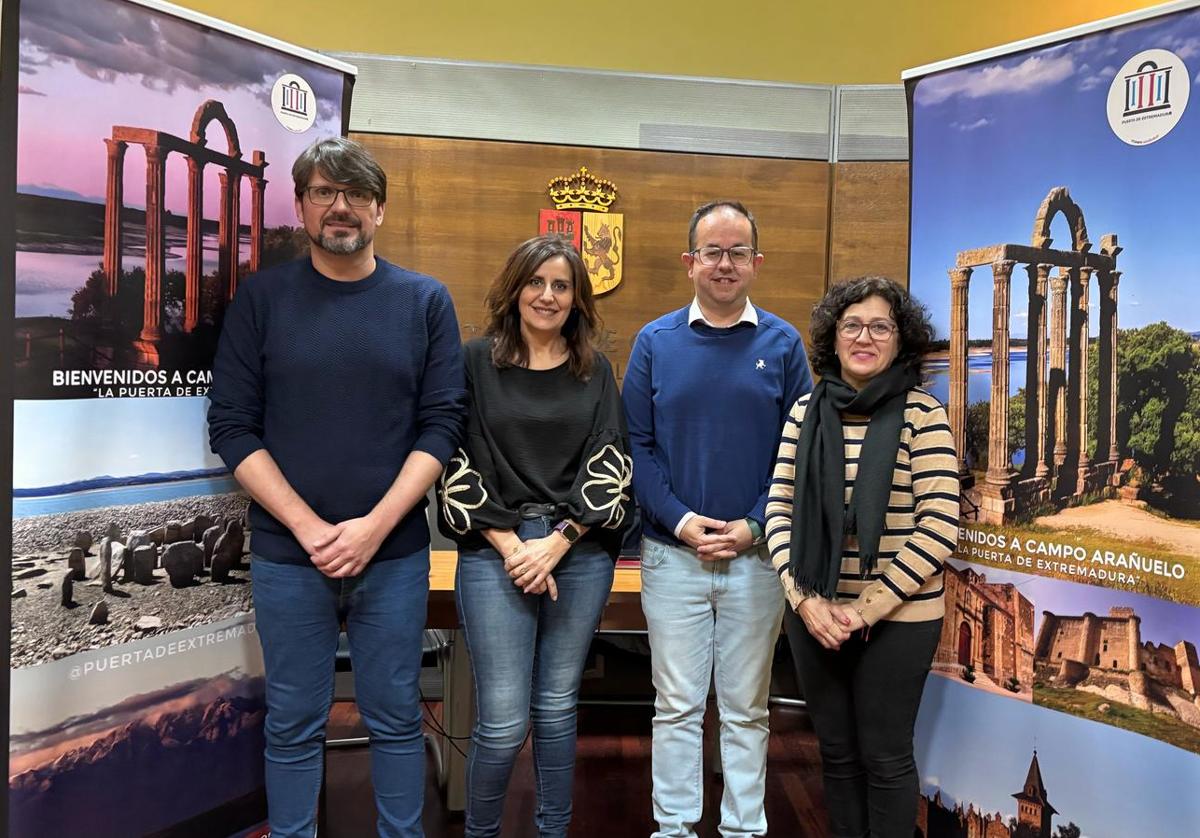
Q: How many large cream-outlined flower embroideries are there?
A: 2